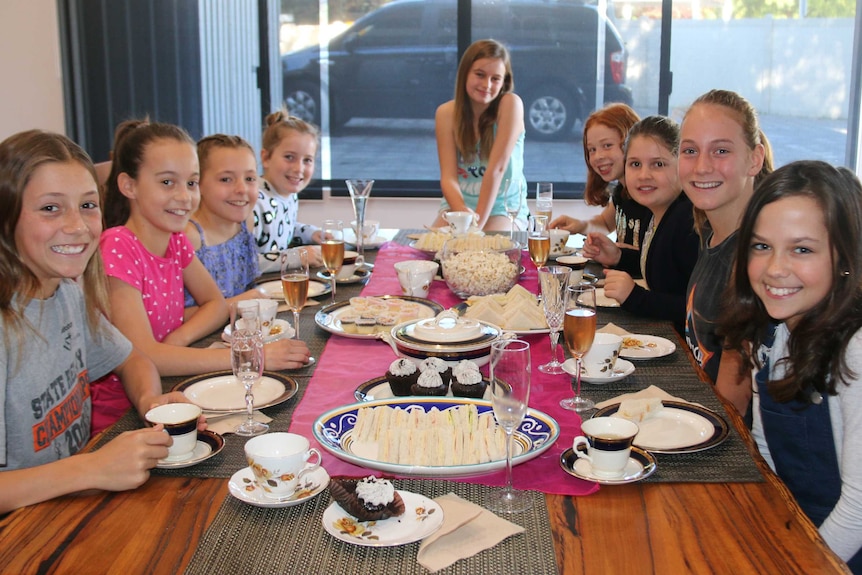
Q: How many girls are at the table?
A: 9